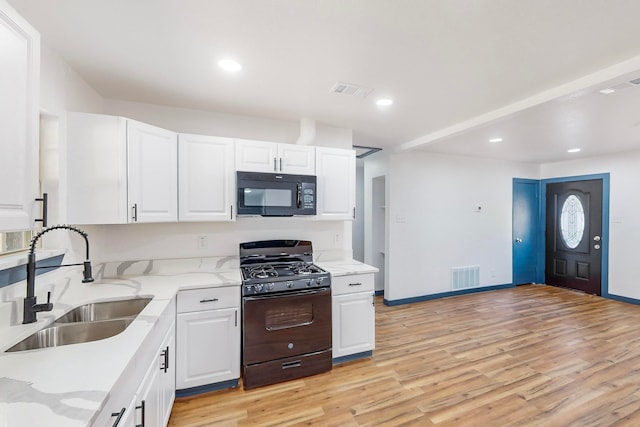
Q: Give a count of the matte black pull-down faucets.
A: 1